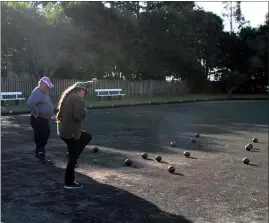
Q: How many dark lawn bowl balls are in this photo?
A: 13